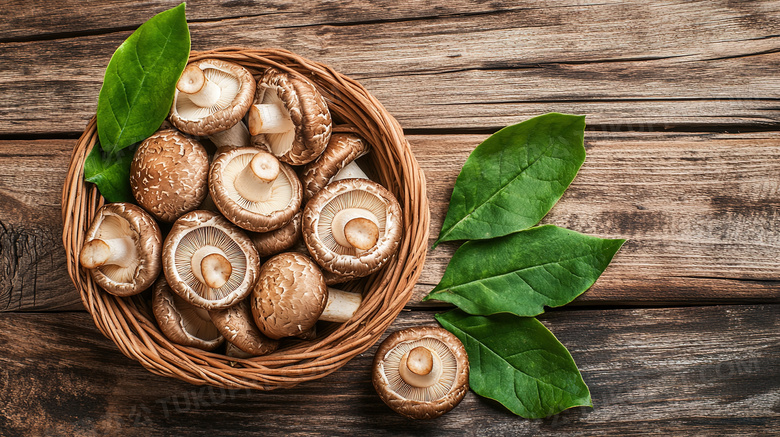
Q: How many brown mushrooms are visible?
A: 13